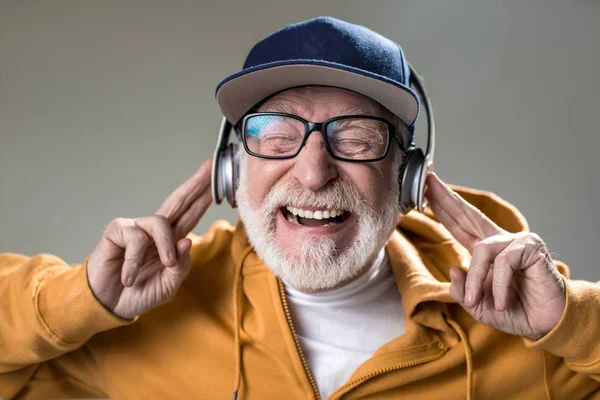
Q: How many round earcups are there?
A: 2